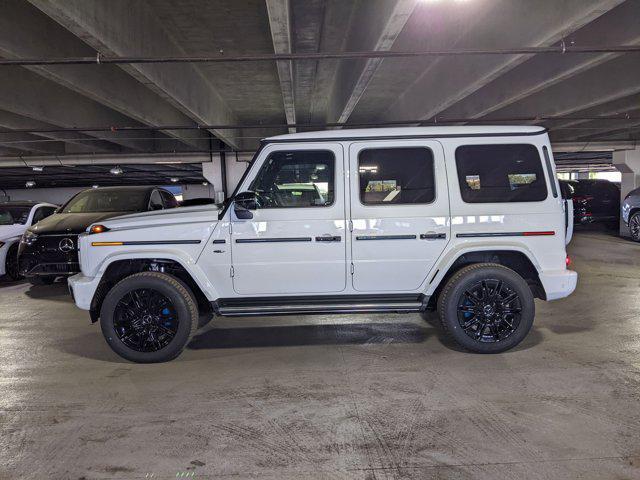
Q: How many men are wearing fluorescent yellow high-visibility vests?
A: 0